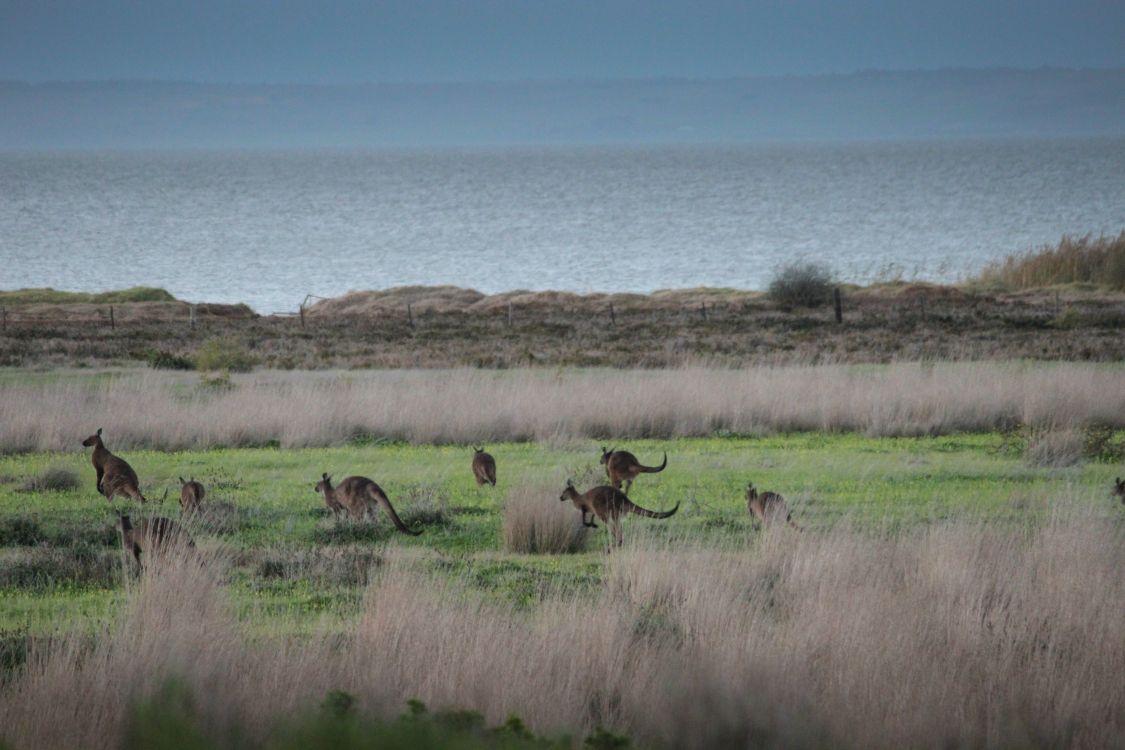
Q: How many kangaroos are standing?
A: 1